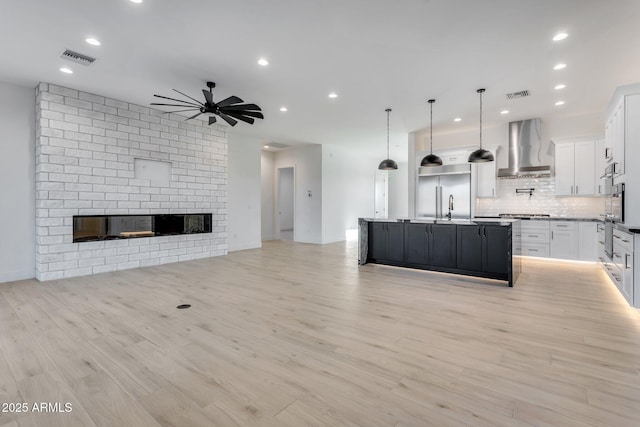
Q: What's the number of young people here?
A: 0